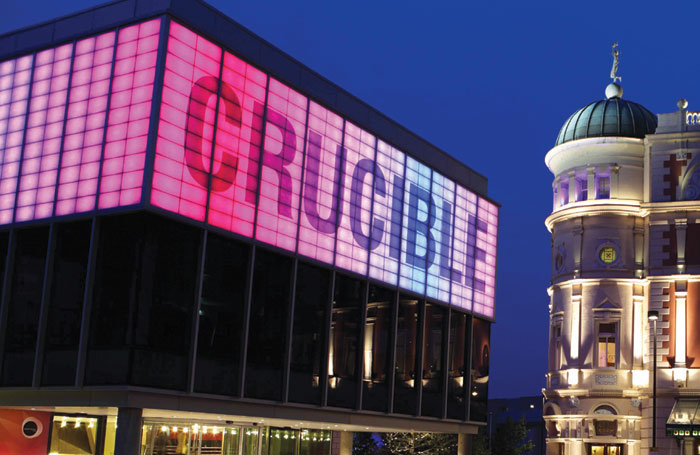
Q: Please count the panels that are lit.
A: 14